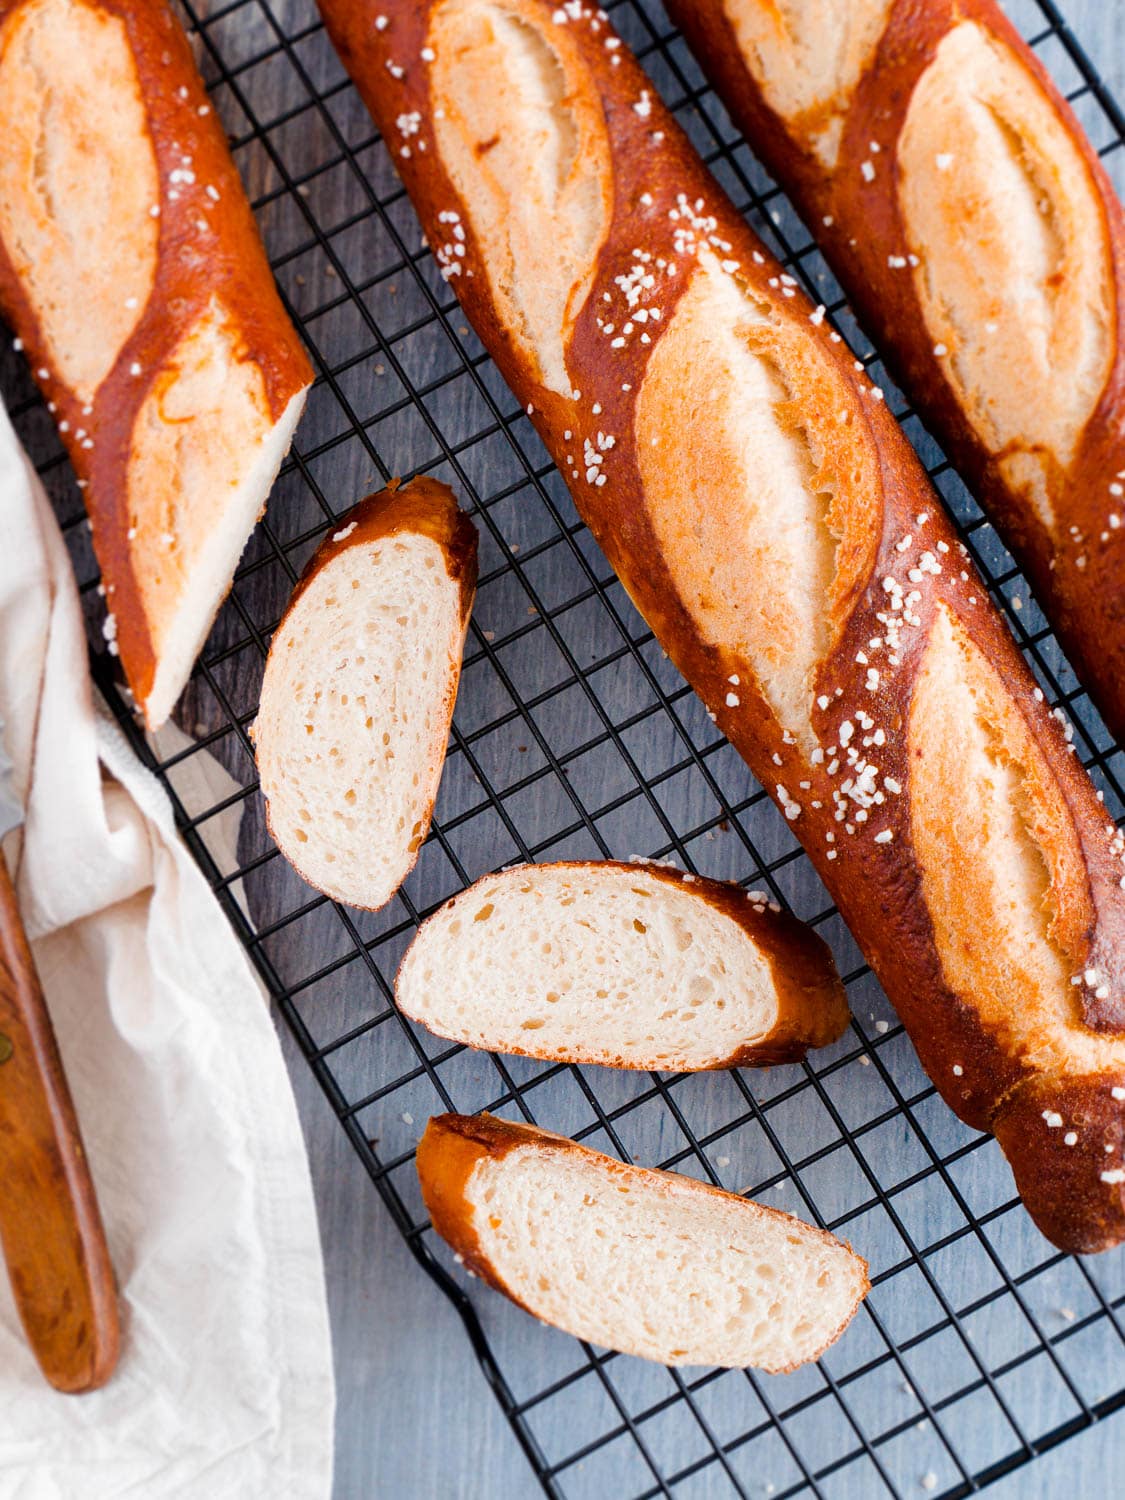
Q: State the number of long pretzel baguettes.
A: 3